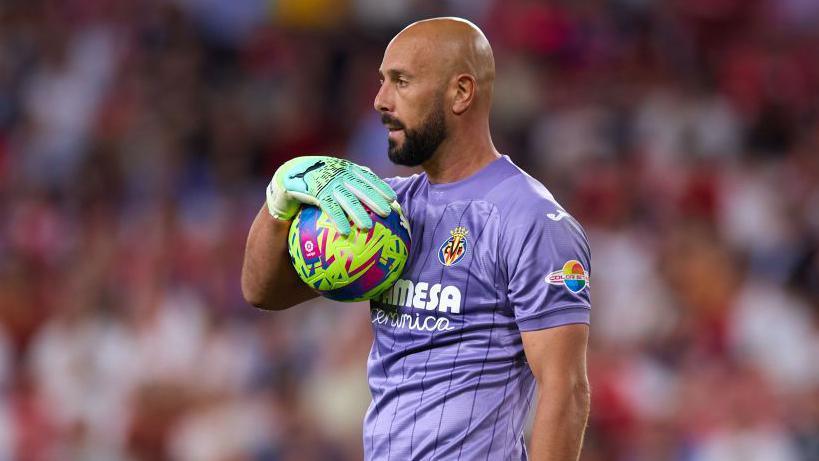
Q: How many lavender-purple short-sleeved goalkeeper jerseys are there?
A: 1